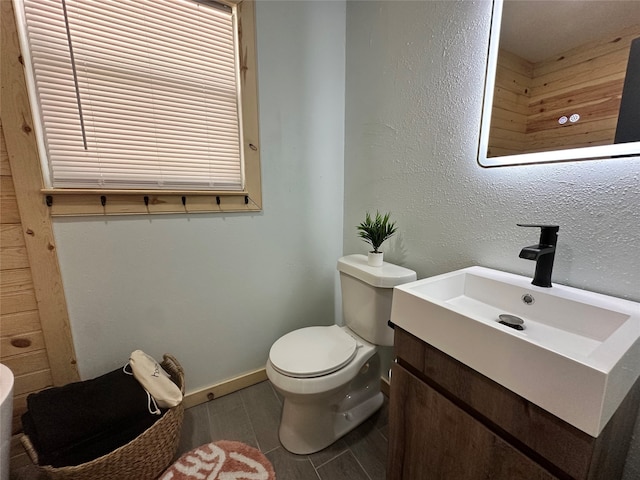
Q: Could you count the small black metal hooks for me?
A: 6